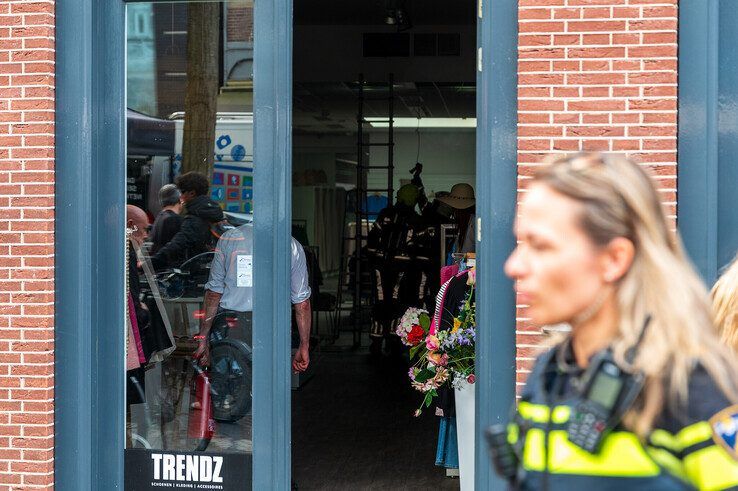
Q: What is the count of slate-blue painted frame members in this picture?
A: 4